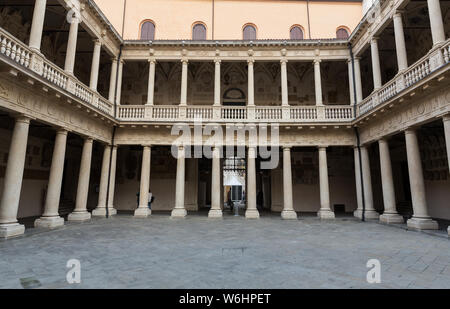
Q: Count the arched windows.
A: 5